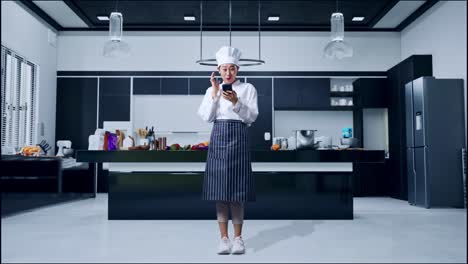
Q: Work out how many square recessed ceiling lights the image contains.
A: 4